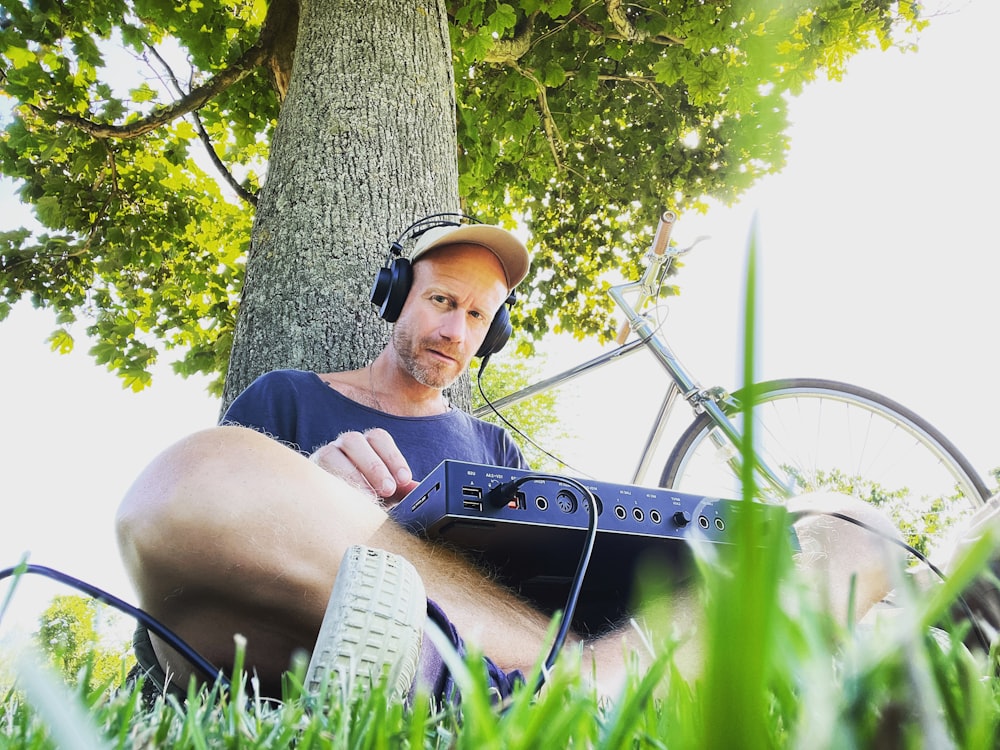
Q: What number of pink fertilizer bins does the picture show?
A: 0